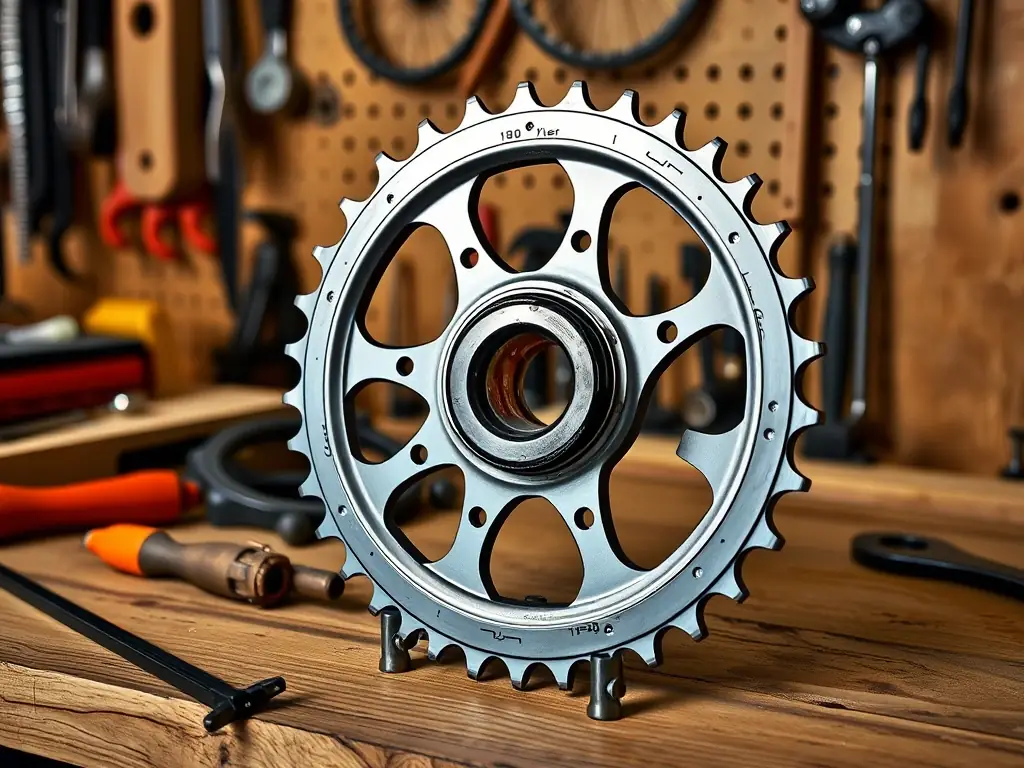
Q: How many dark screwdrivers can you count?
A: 2